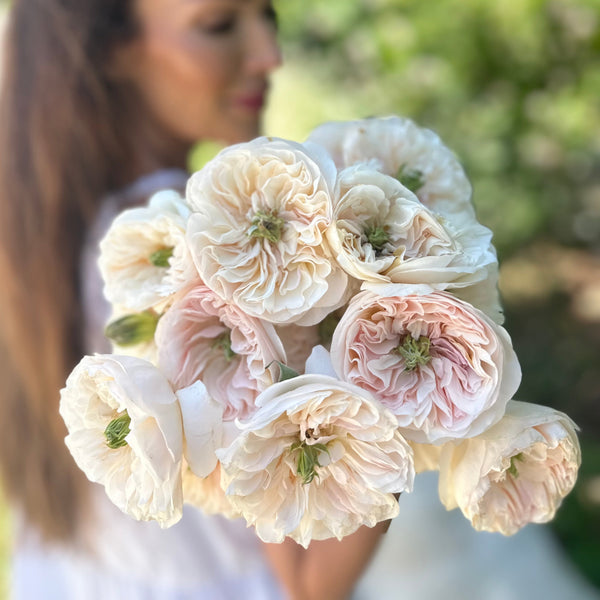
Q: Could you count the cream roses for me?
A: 7